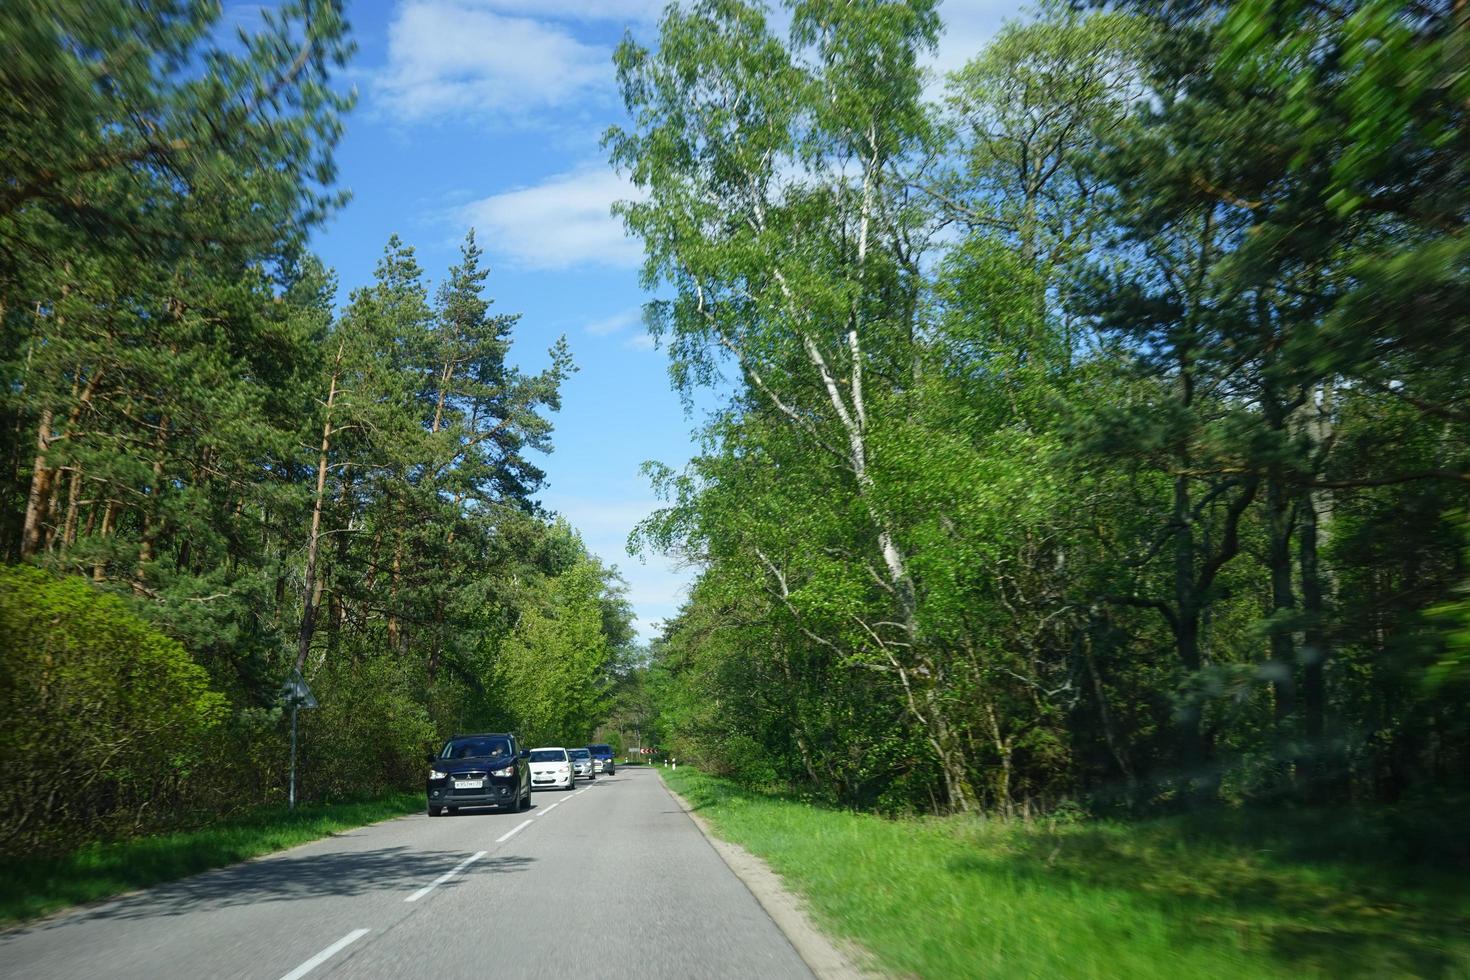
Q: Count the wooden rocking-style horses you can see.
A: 0